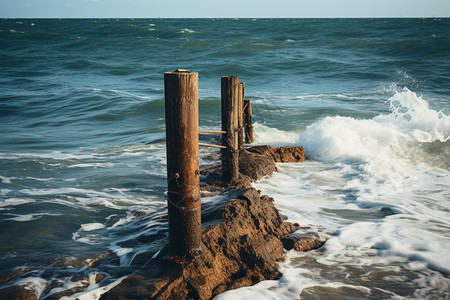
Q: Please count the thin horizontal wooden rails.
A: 2